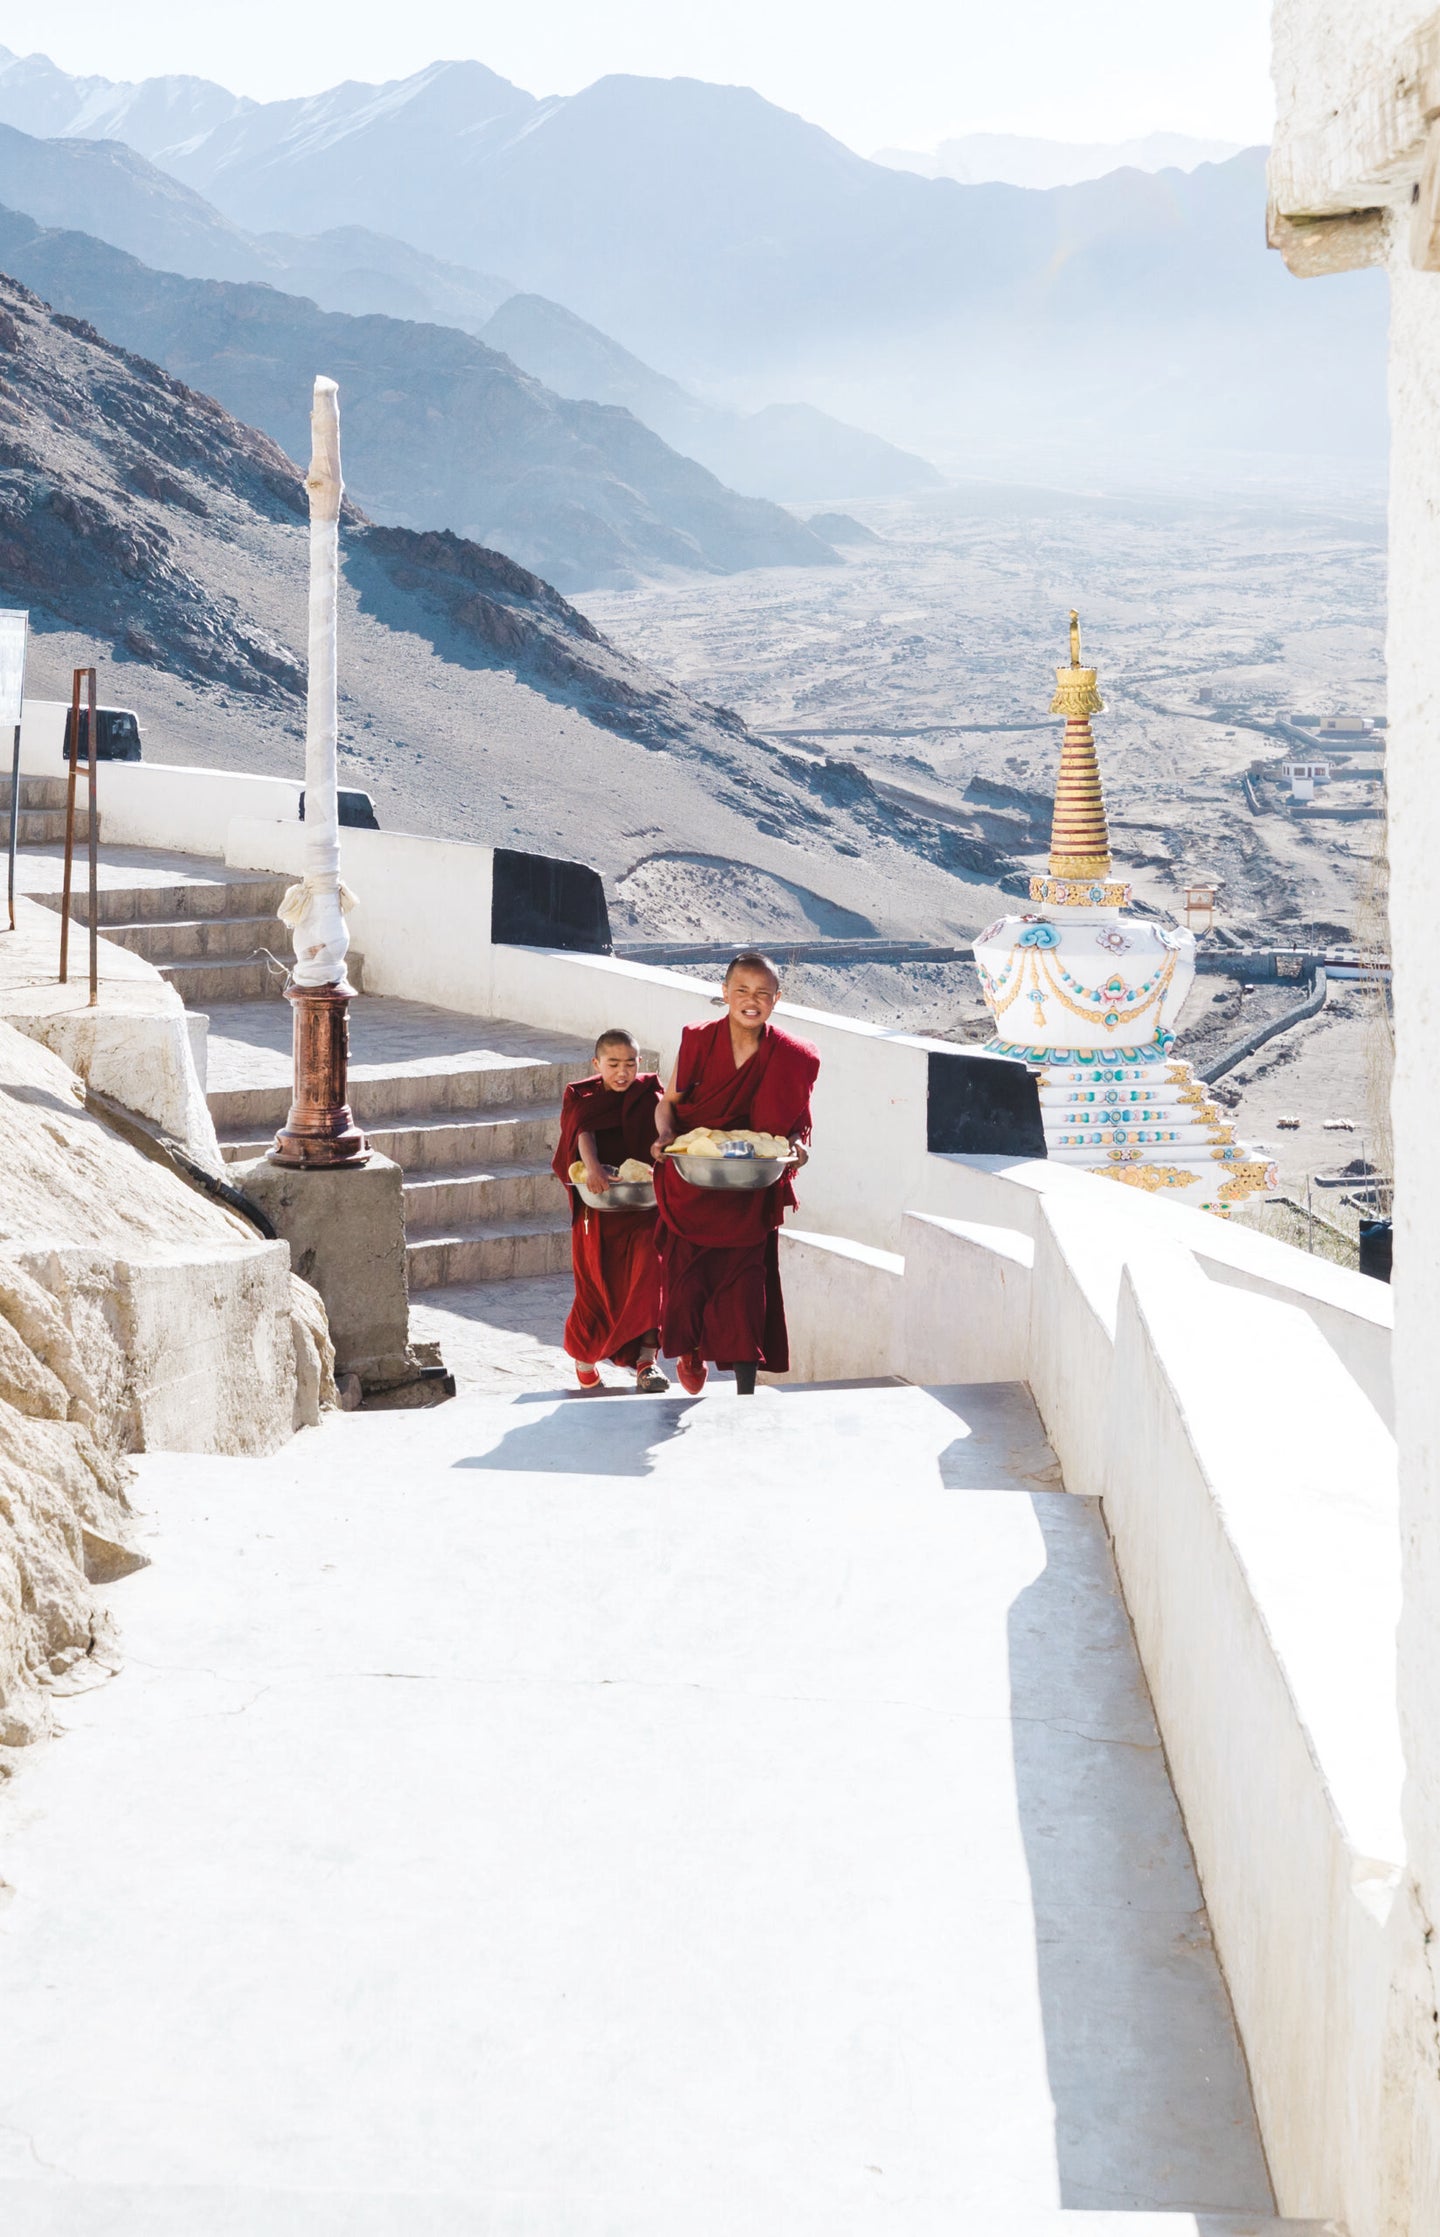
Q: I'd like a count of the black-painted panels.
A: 4